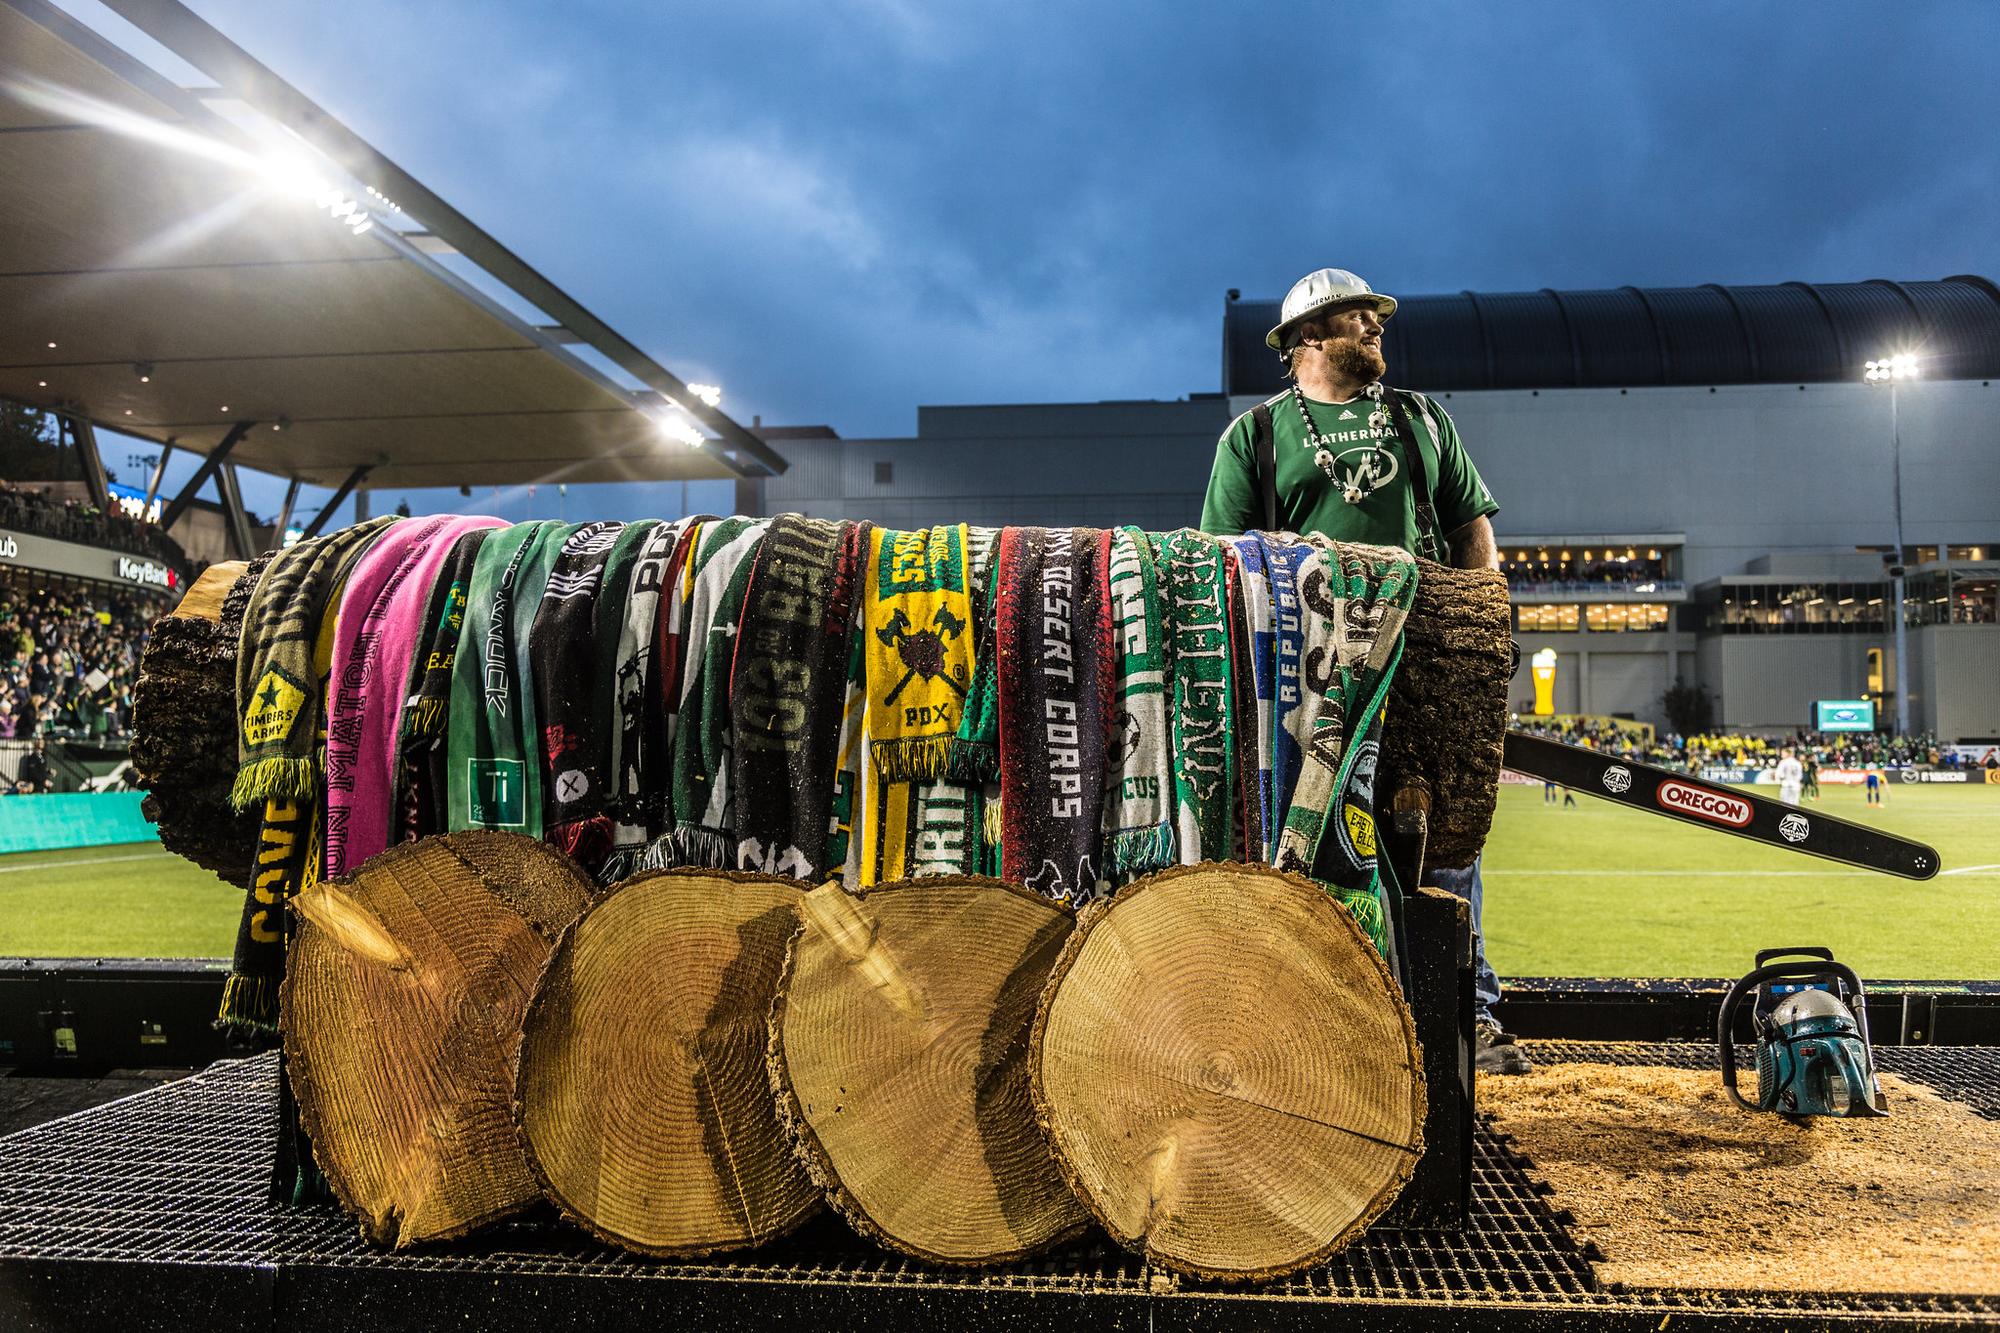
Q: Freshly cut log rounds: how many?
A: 4